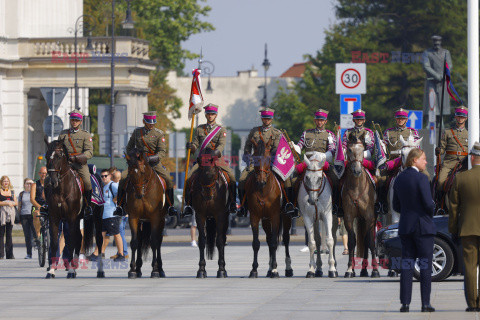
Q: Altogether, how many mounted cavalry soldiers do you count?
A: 8